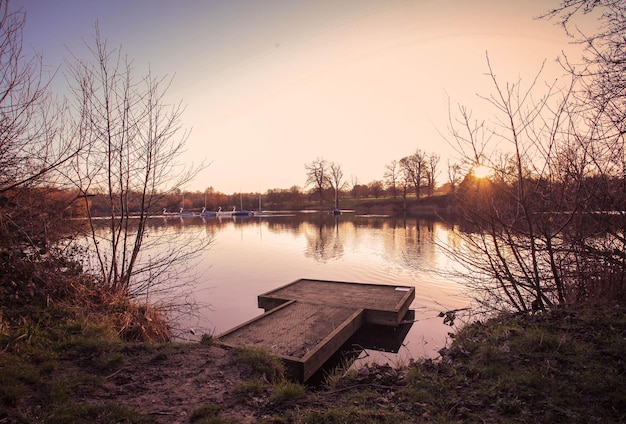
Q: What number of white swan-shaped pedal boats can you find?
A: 5